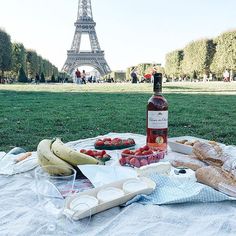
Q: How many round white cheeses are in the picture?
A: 3